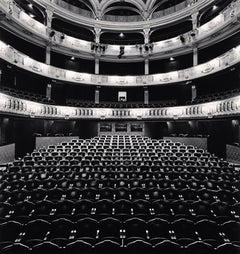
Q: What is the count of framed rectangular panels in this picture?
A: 3